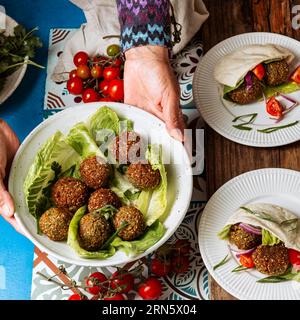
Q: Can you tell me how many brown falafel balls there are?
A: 12